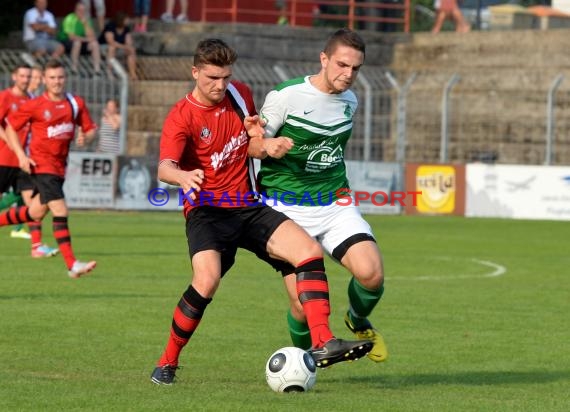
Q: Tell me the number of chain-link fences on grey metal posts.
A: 1